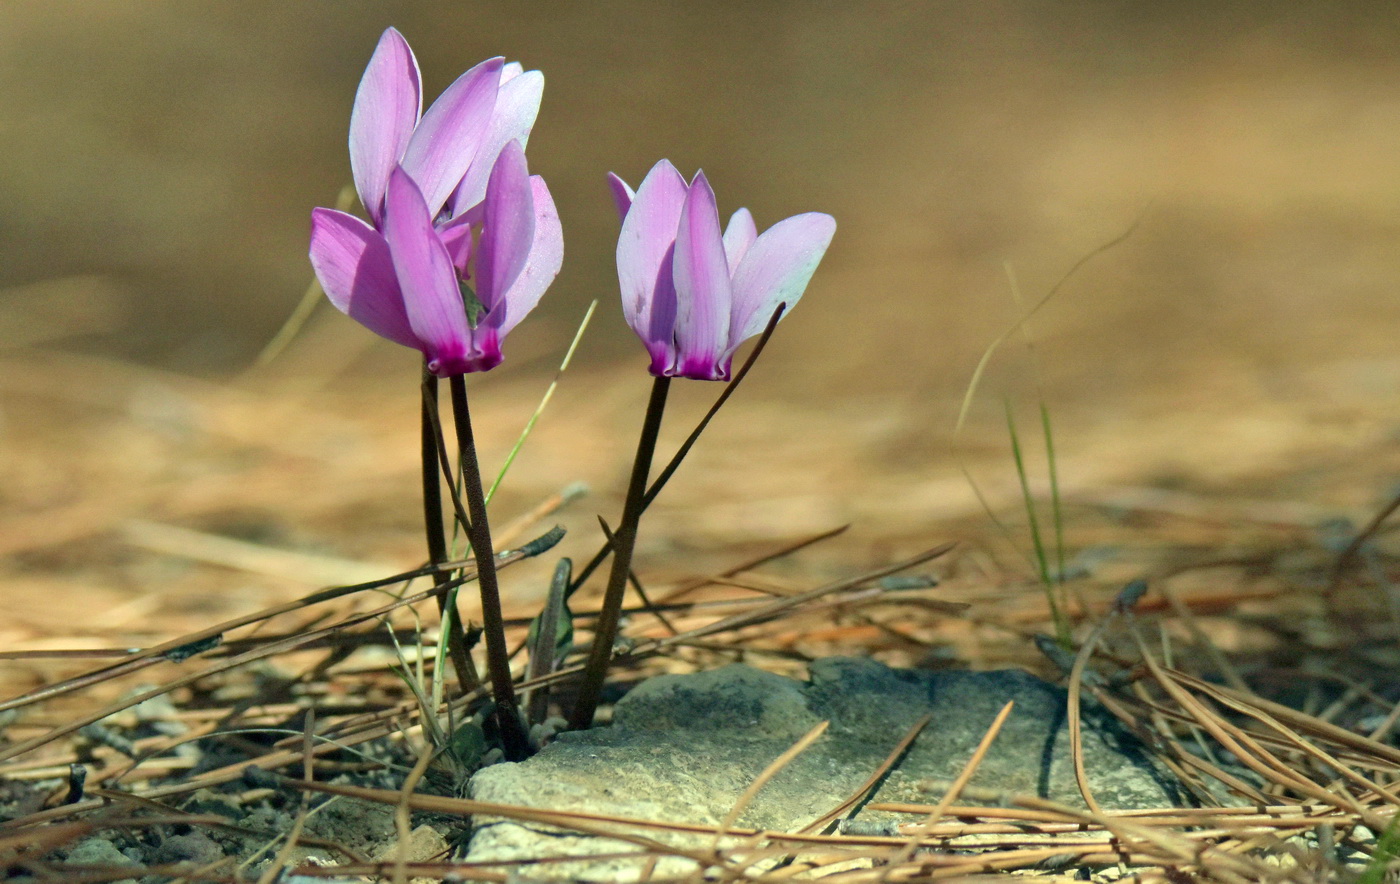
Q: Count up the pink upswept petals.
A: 13